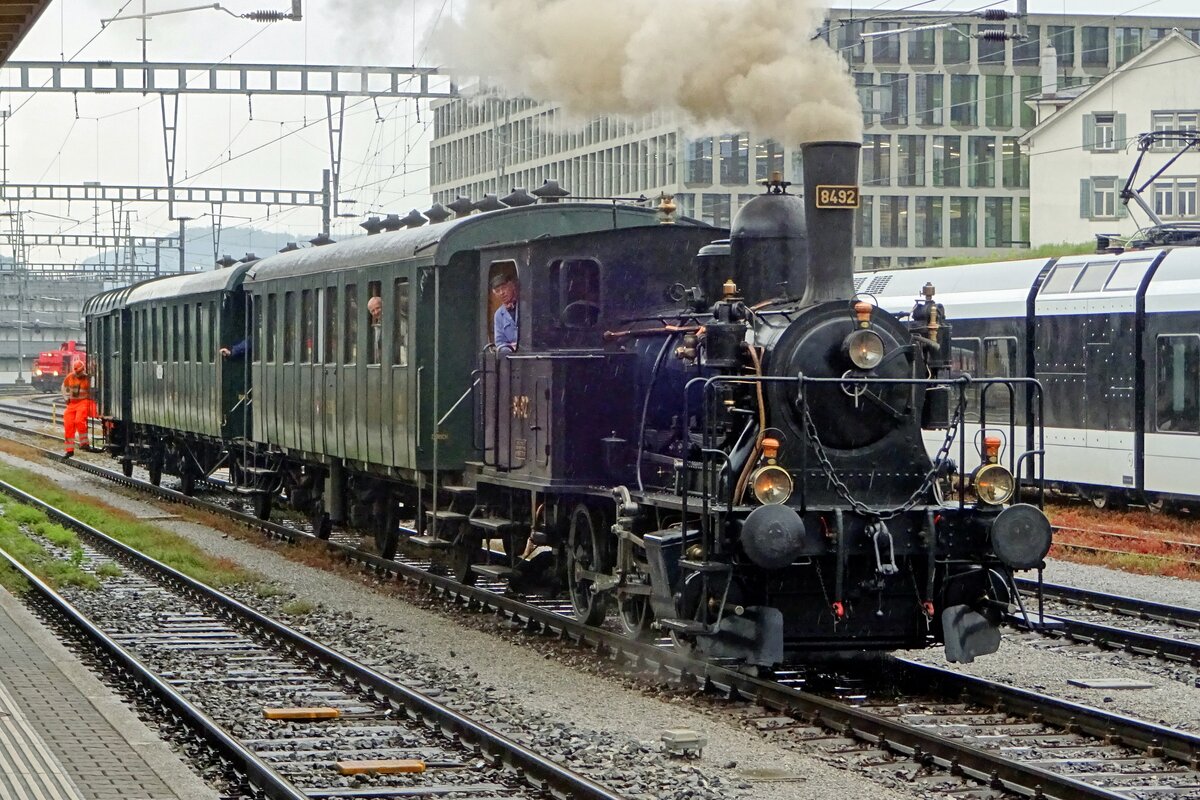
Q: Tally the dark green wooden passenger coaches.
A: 3